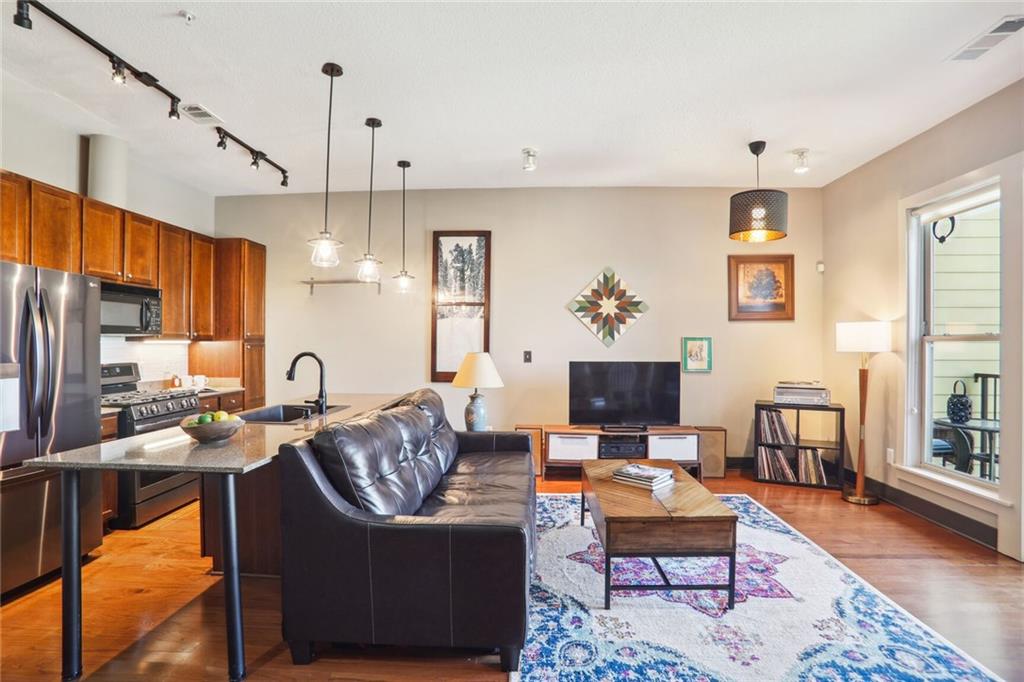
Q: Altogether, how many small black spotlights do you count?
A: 6